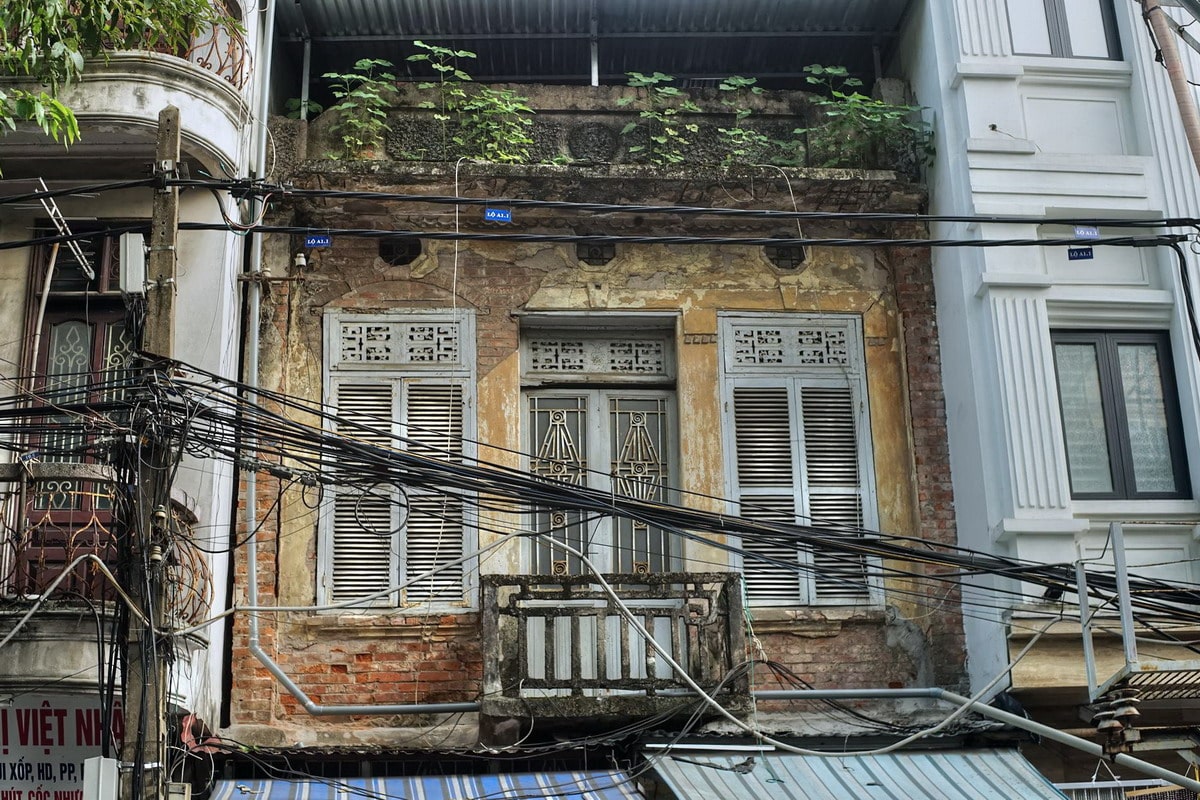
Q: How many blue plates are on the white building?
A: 2